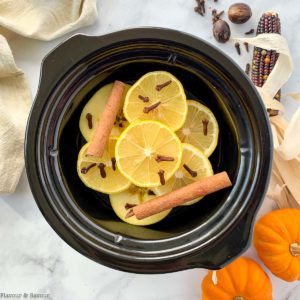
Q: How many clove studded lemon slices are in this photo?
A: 5